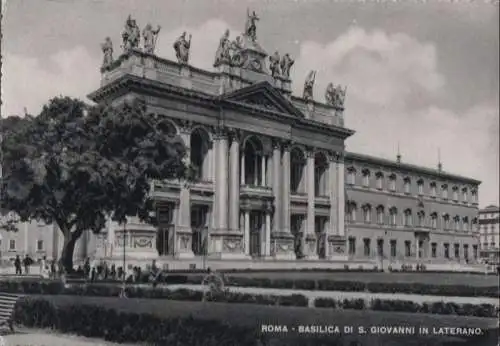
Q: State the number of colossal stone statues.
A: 12